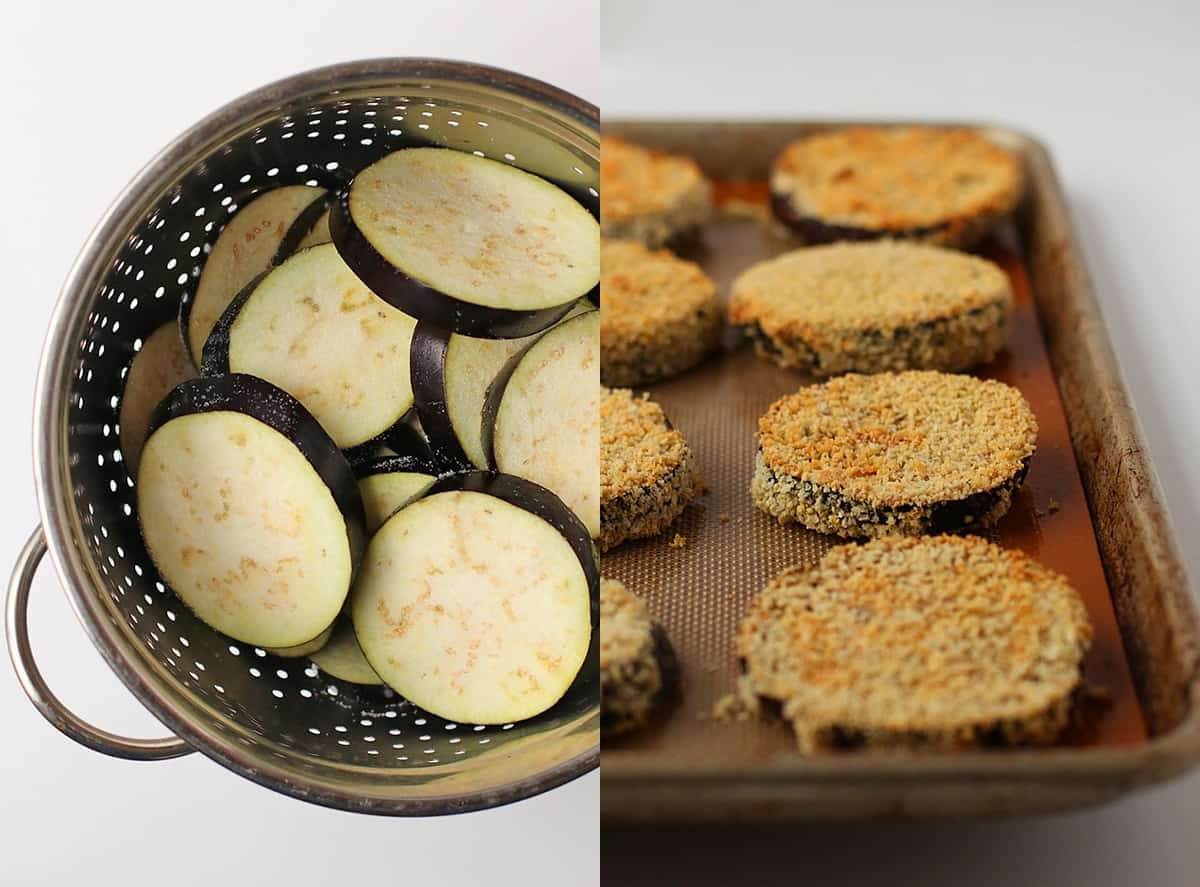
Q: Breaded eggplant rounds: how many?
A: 8